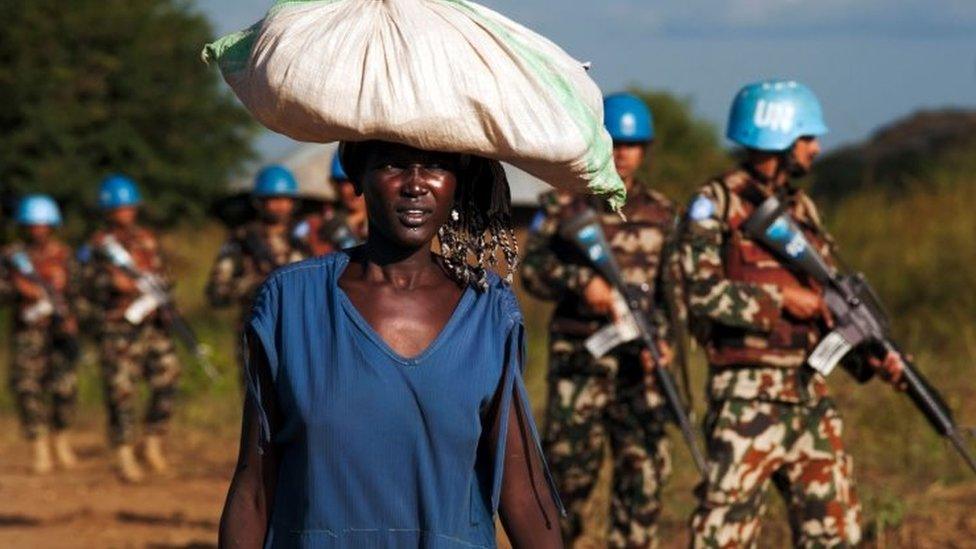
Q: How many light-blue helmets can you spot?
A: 6